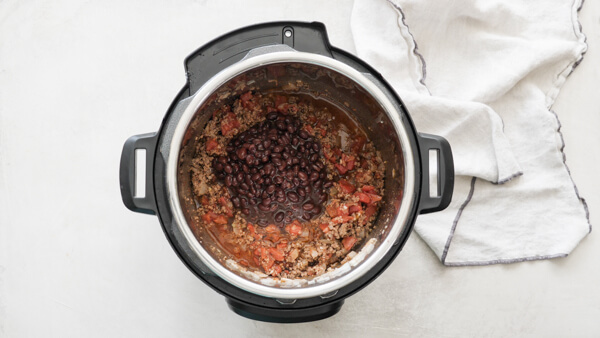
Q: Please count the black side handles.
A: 2